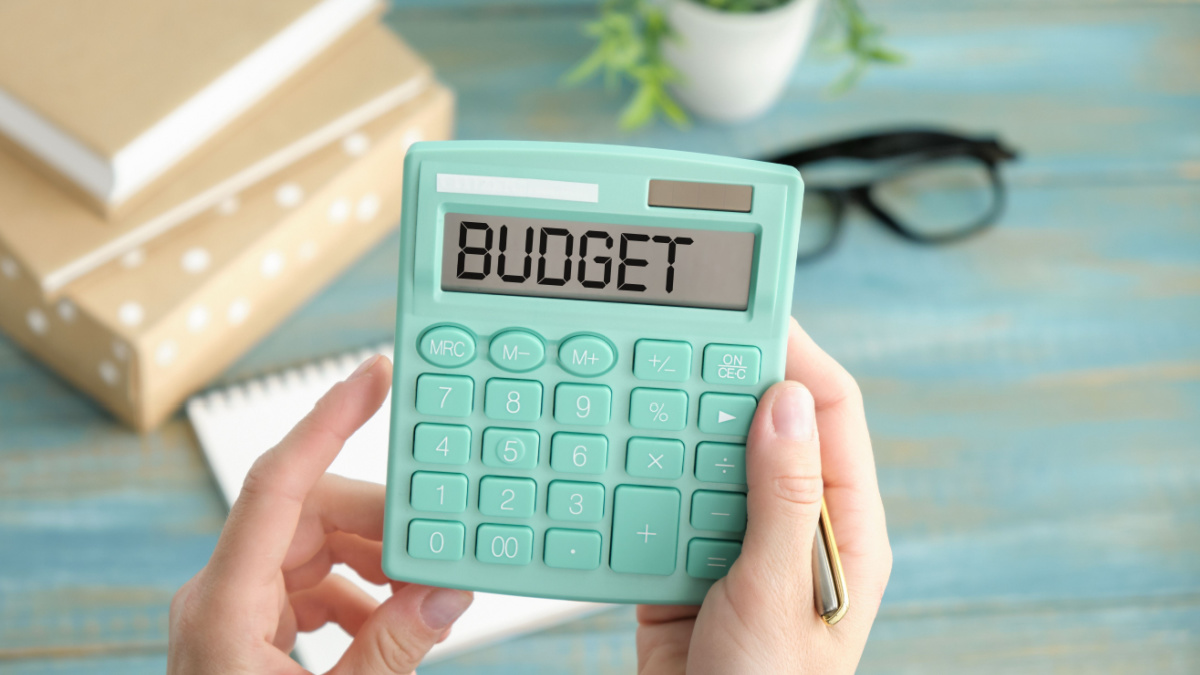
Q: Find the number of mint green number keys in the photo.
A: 11